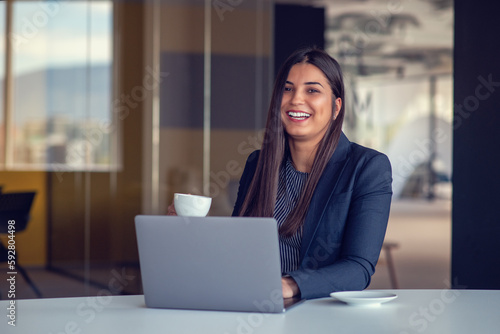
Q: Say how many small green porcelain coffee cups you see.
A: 0